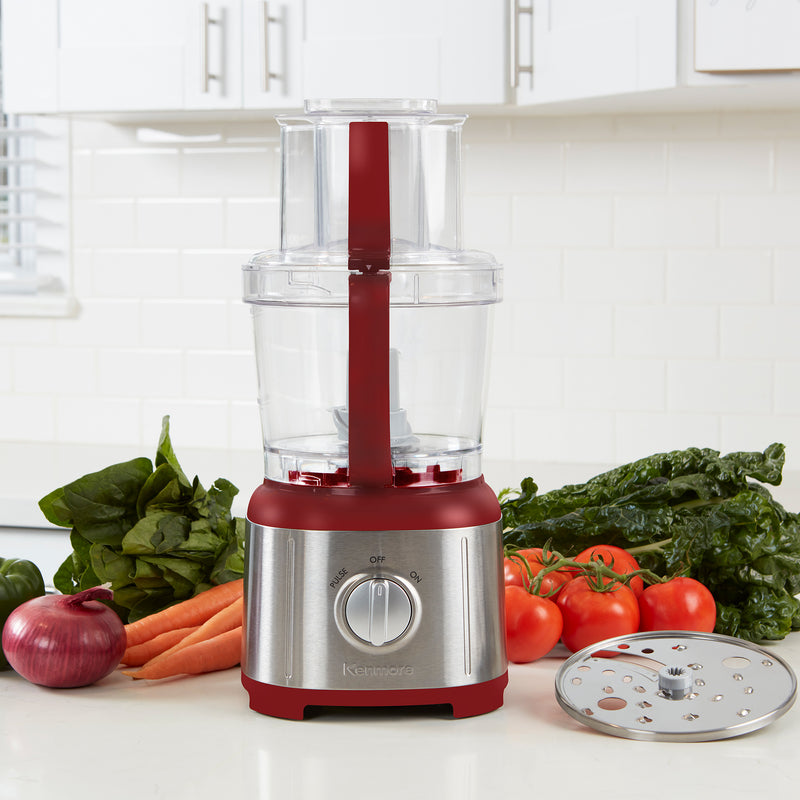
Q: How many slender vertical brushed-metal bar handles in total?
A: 3